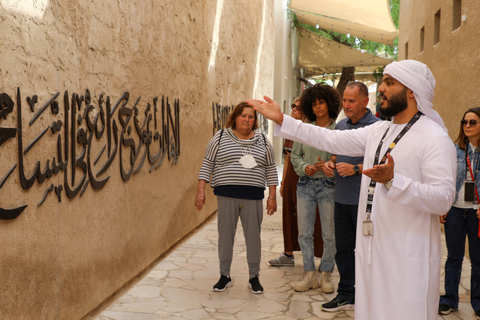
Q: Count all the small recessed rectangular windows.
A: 4